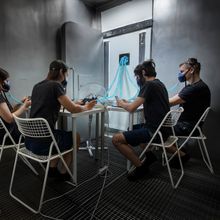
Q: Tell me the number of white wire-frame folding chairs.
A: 4